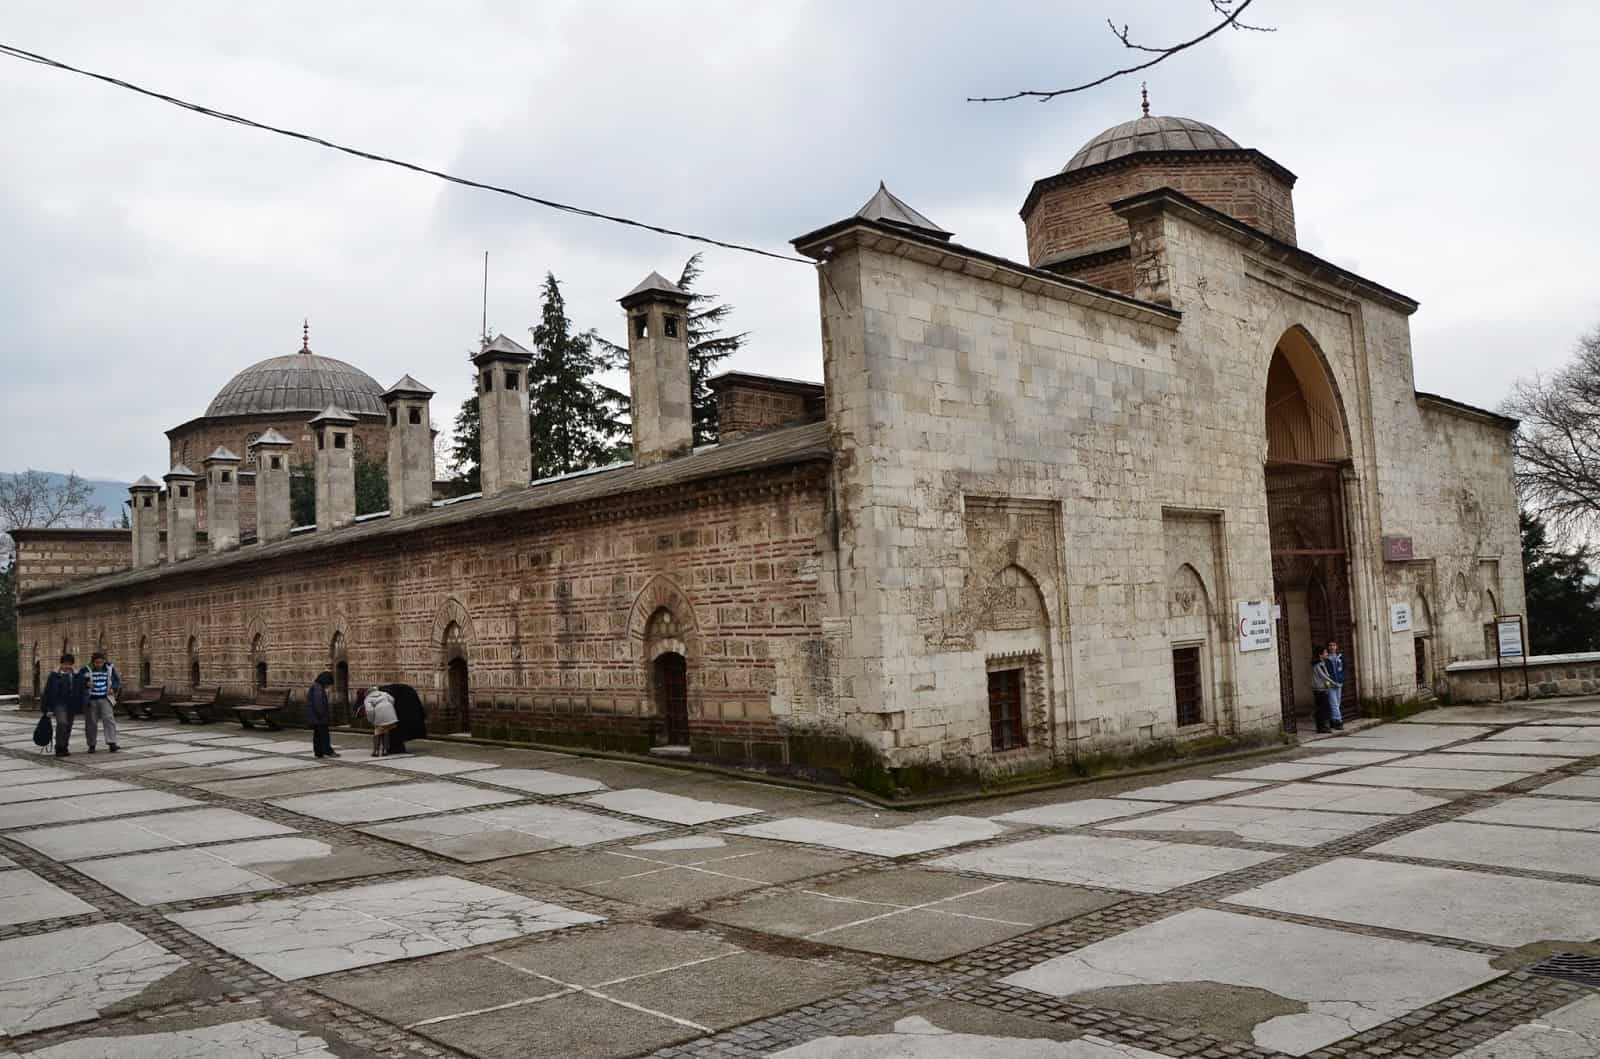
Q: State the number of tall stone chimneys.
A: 8